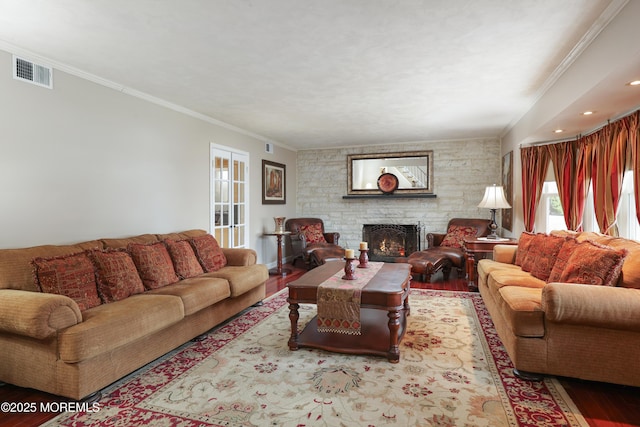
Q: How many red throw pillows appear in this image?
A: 12